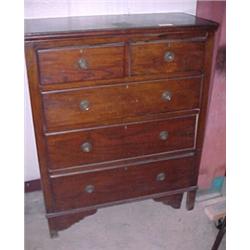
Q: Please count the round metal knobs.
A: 8